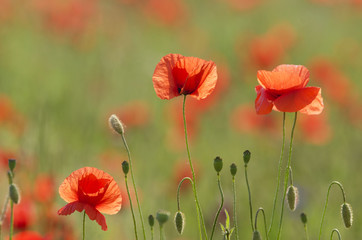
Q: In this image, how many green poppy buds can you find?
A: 14